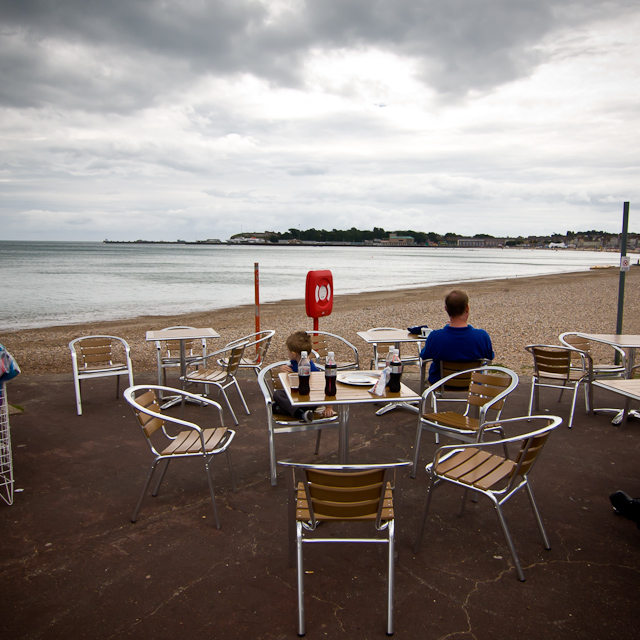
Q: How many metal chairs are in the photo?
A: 14